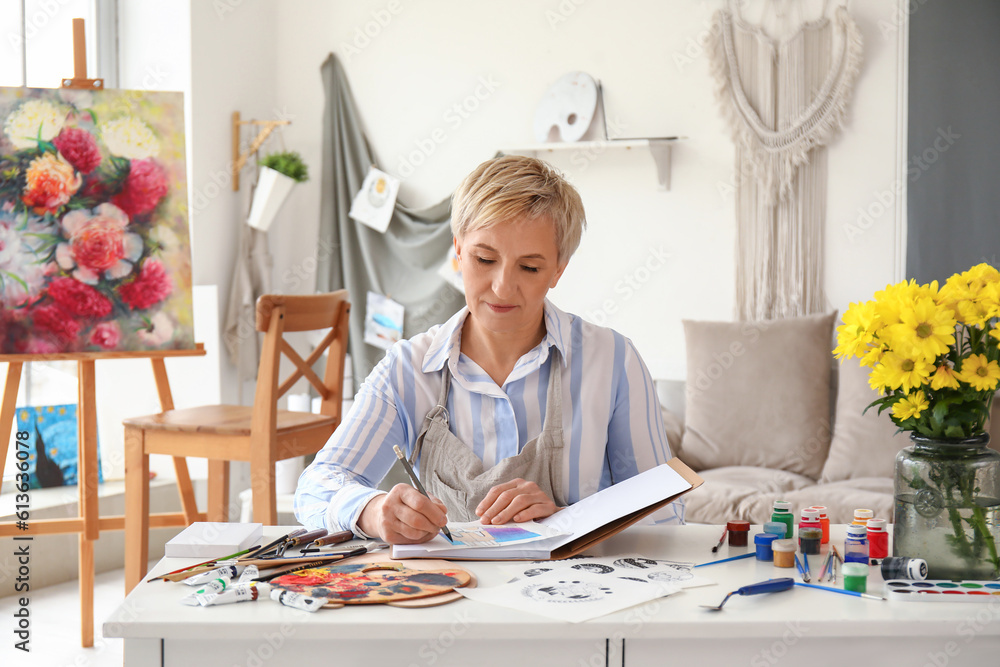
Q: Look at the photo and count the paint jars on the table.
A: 13